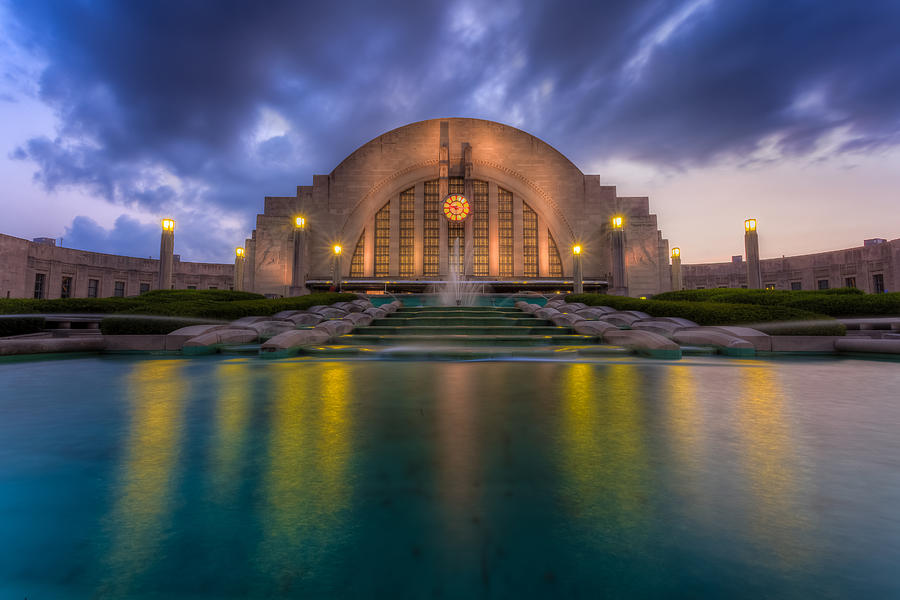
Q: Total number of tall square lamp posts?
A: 8